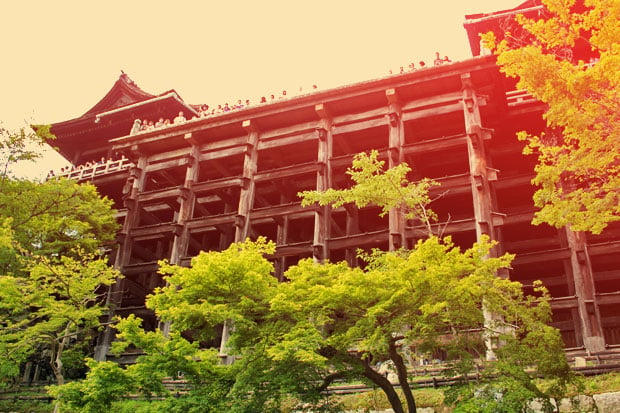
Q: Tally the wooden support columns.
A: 7